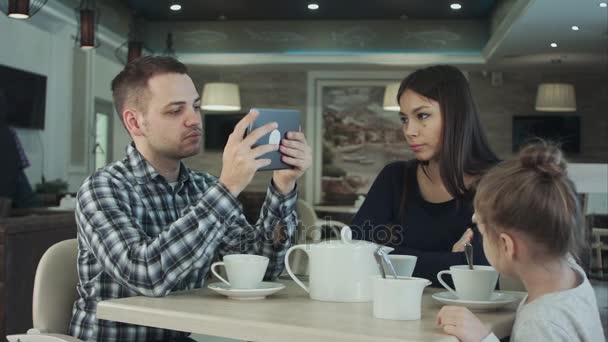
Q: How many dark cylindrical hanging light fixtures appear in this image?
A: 3